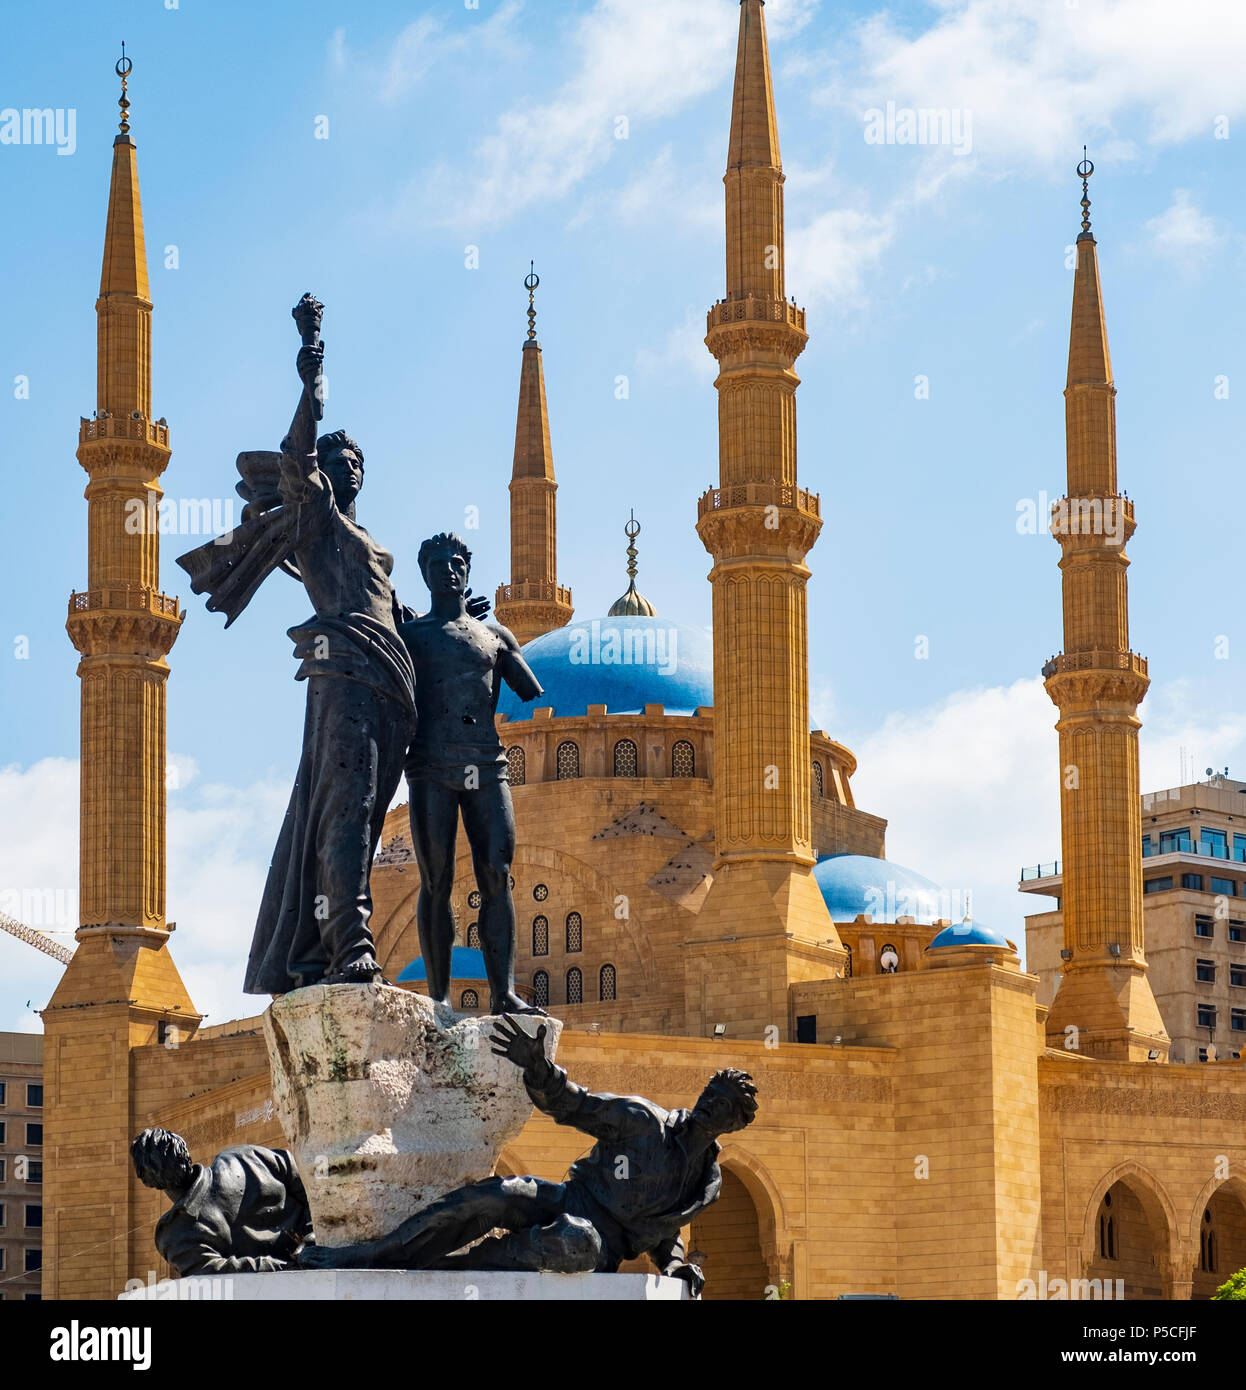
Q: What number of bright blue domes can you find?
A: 4